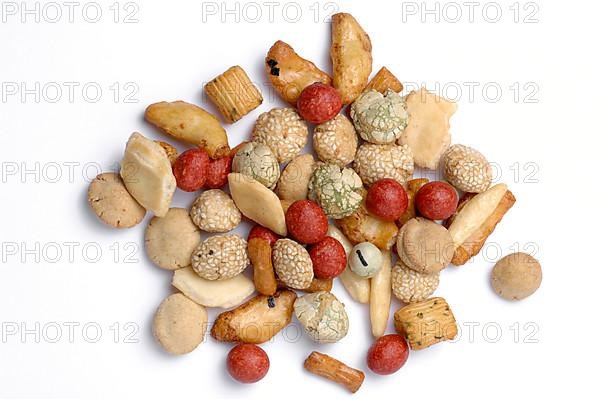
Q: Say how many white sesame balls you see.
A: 8